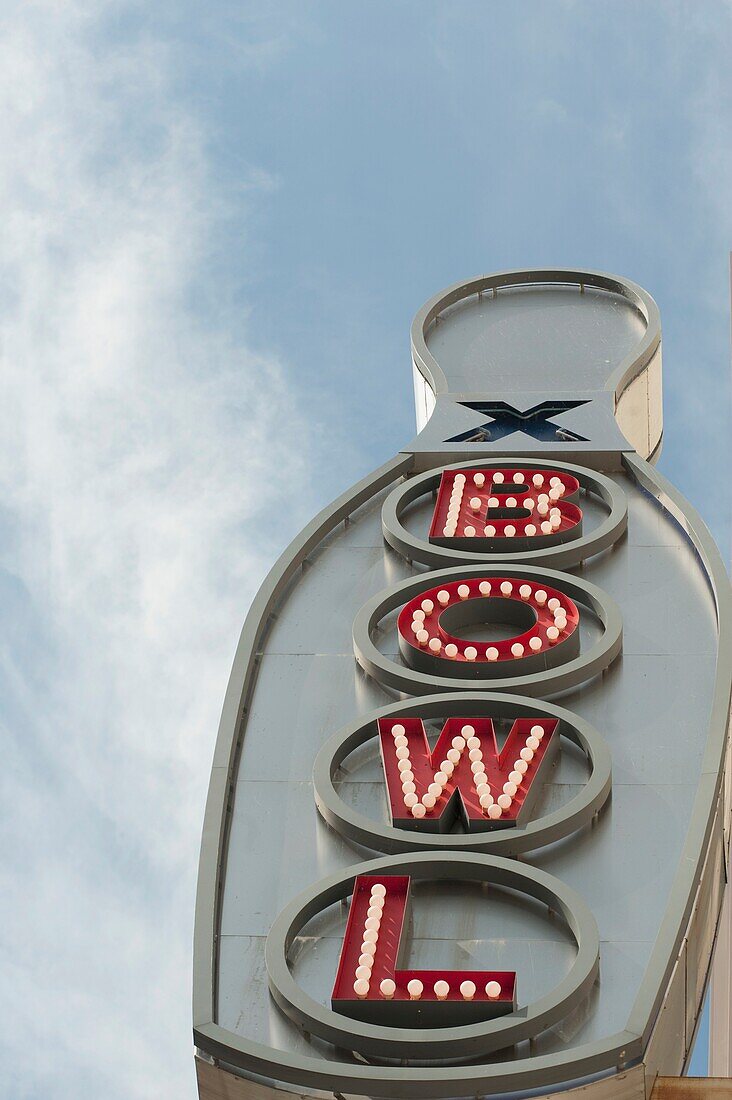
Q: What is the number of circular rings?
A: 4